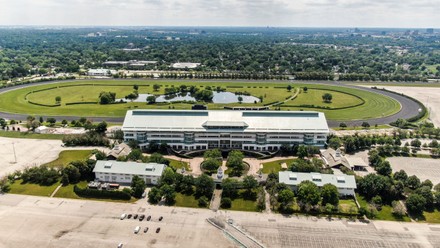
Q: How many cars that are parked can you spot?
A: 10